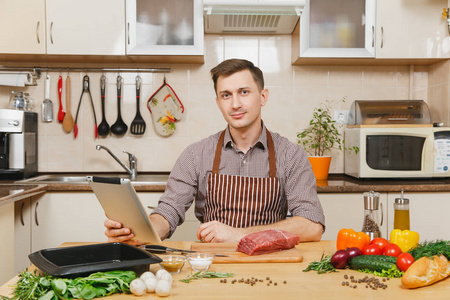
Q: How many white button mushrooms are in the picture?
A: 6